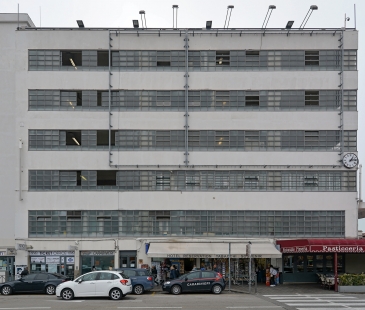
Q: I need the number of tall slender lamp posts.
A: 5